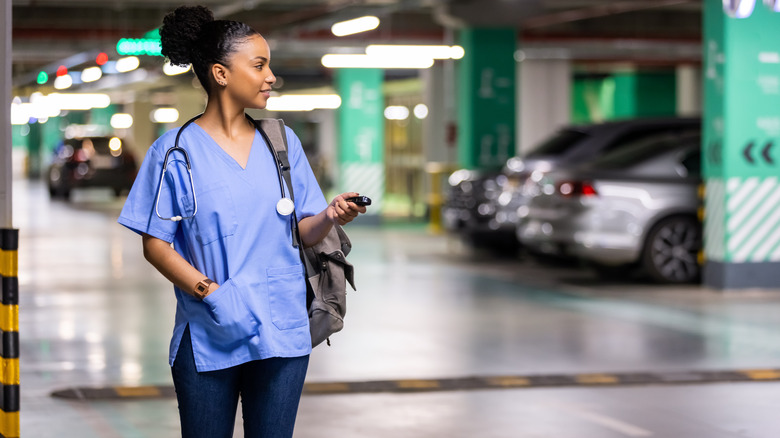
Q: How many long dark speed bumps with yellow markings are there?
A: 1